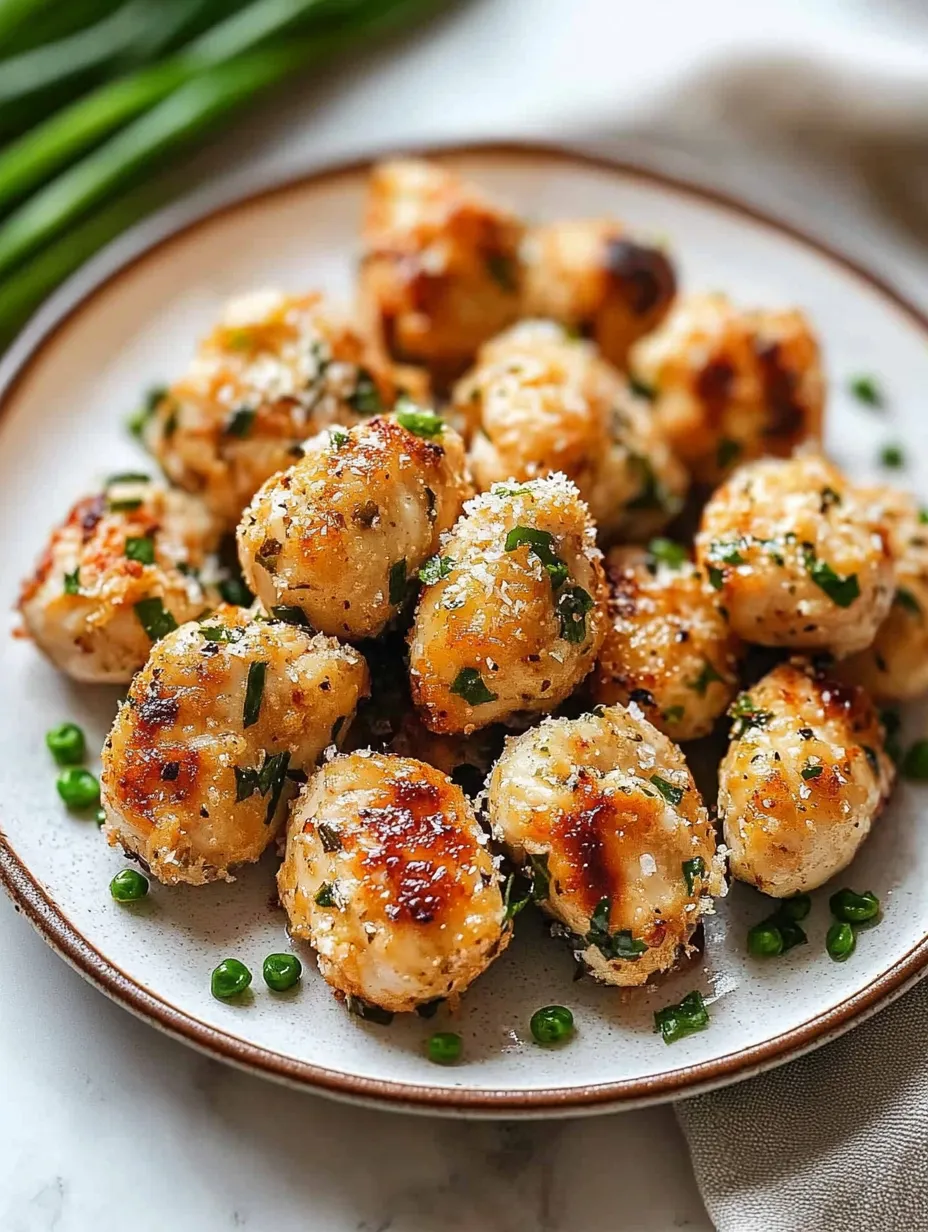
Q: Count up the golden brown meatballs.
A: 15